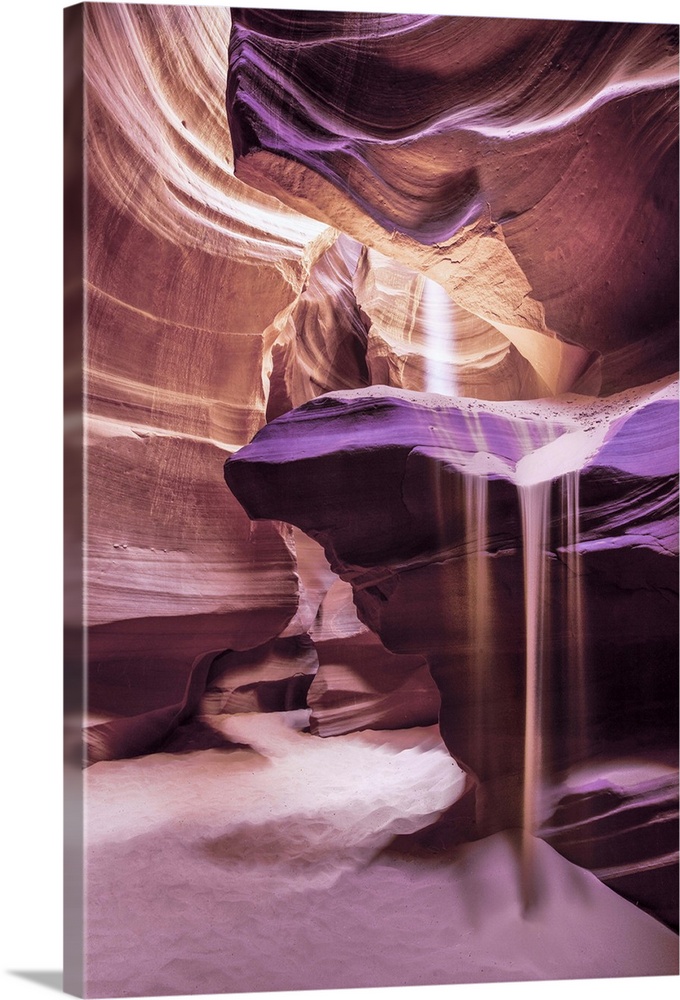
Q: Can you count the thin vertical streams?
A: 3